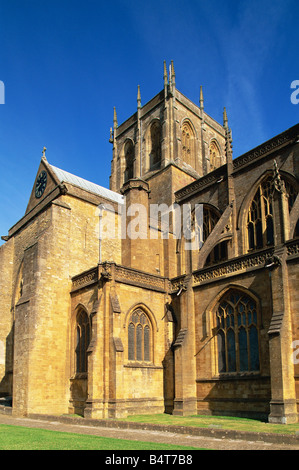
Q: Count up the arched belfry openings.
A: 4